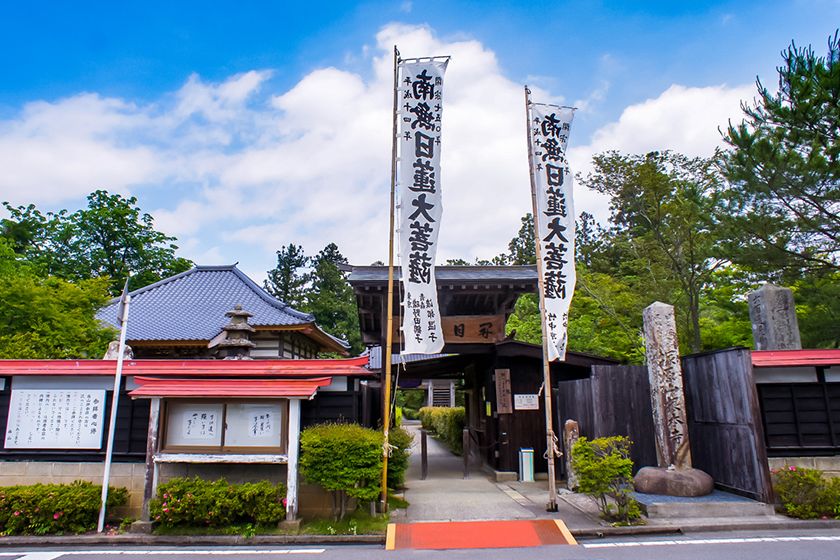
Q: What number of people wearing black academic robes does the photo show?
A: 0